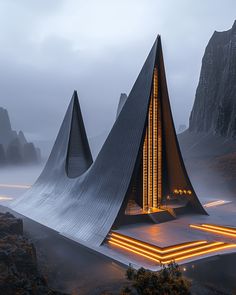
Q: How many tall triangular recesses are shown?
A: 2